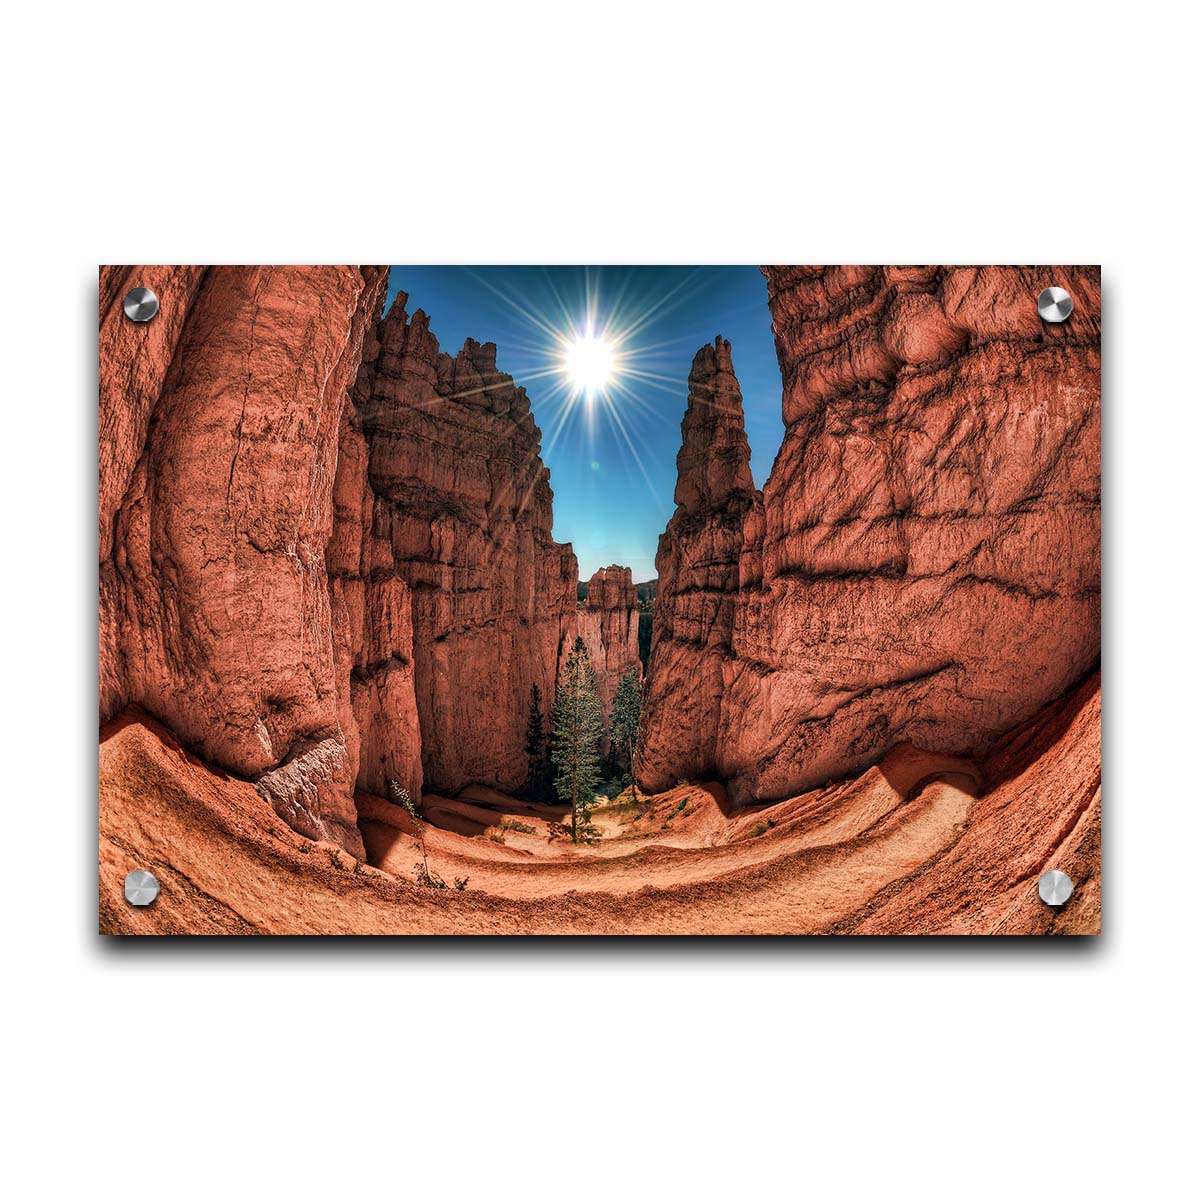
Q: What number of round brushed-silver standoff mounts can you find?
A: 4